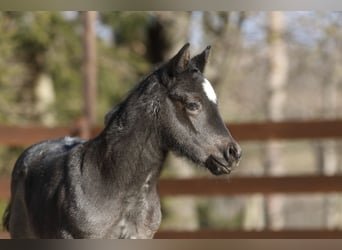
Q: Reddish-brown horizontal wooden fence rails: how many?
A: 3